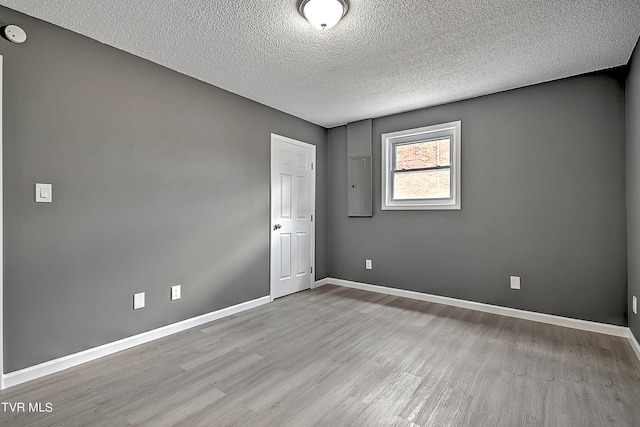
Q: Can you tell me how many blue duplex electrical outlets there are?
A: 0